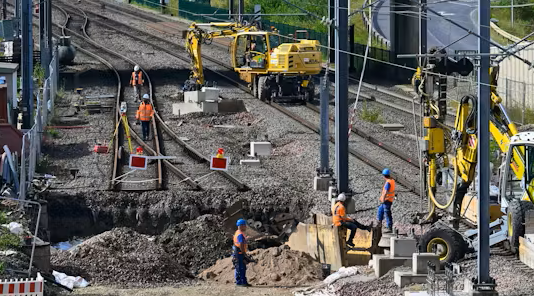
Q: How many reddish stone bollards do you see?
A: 0